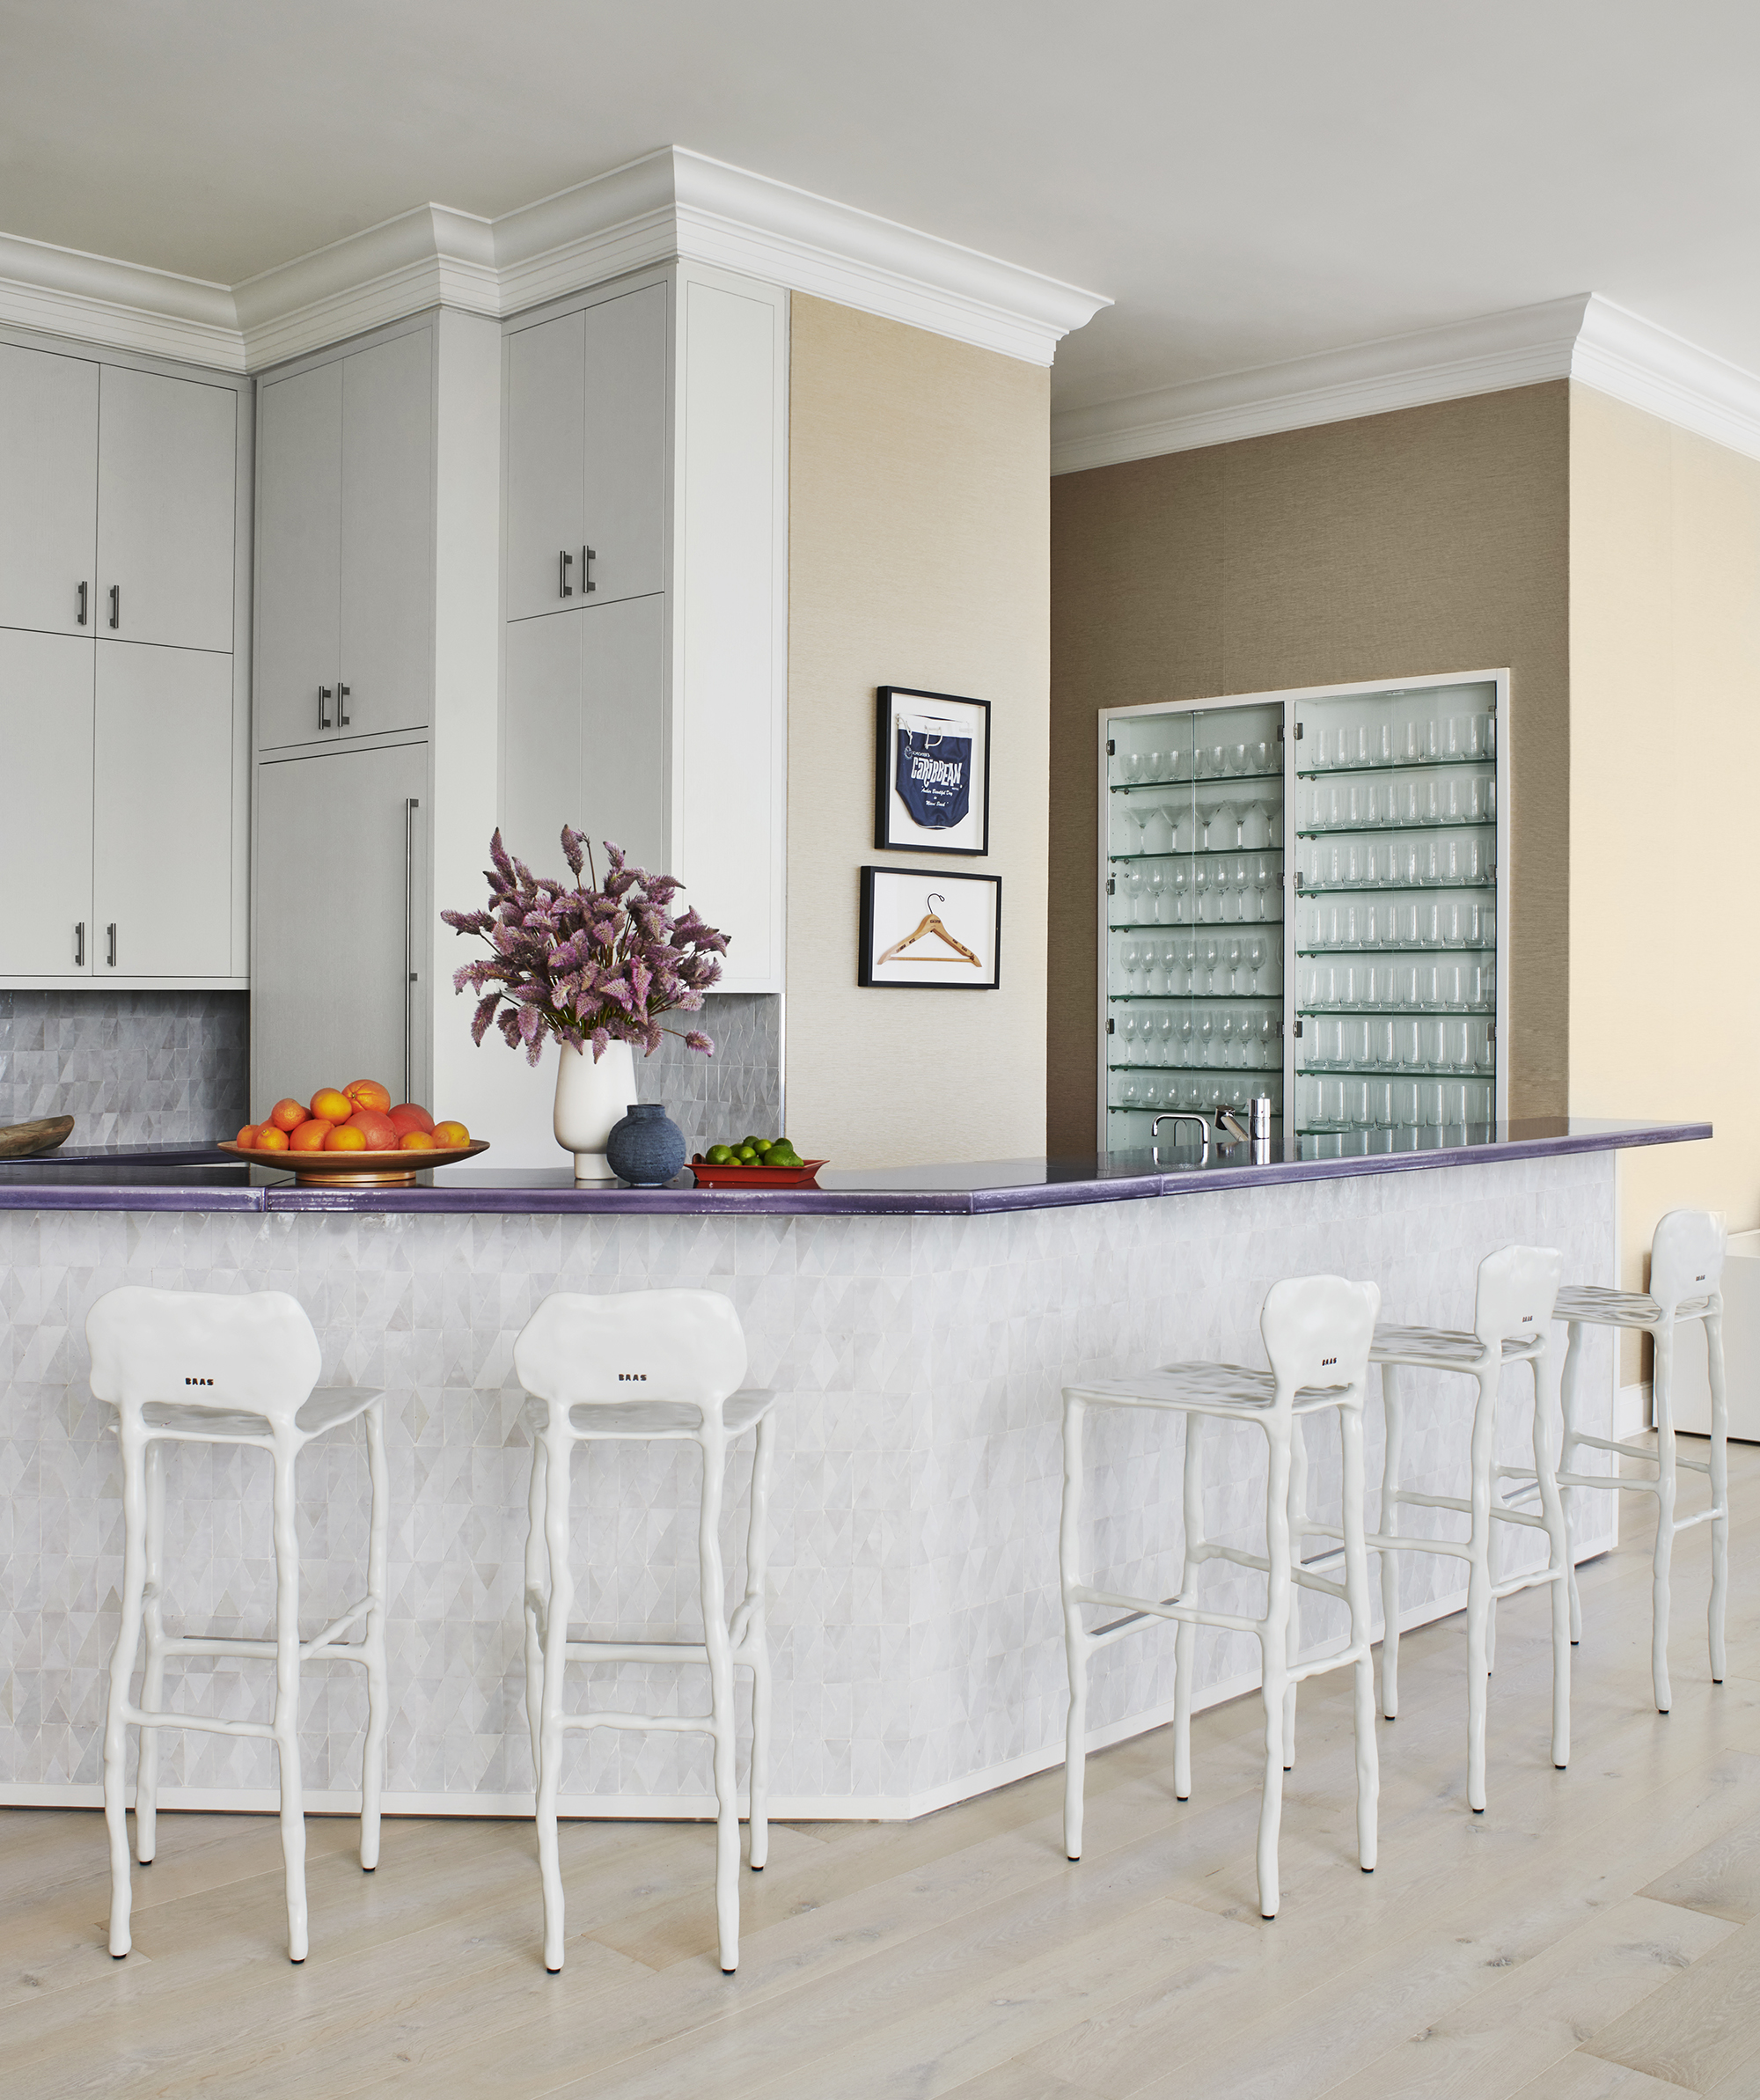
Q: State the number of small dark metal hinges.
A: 12